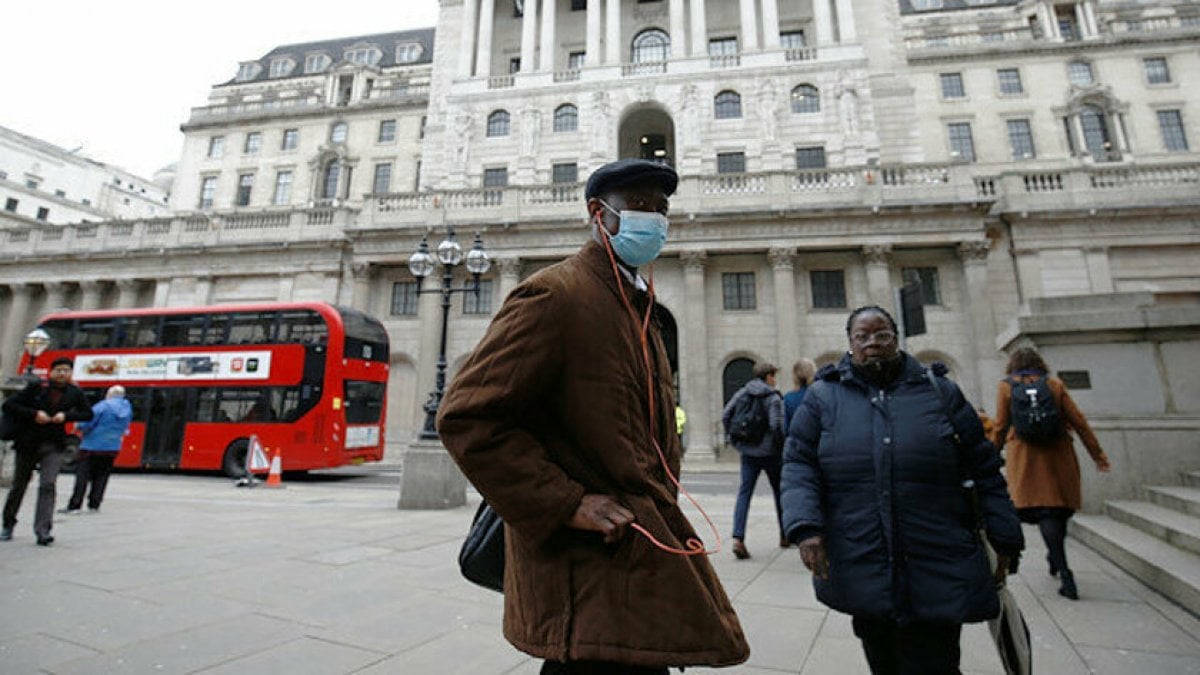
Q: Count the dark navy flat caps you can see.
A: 1